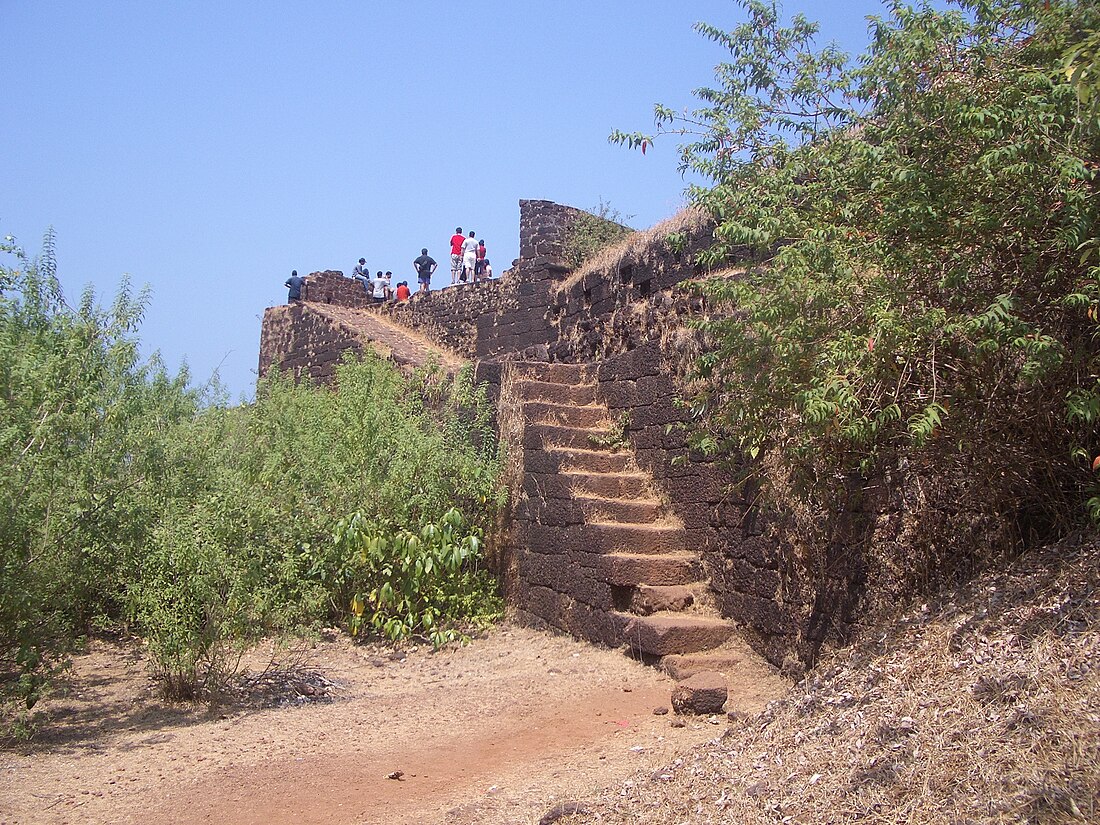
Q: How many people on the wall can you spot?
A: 11